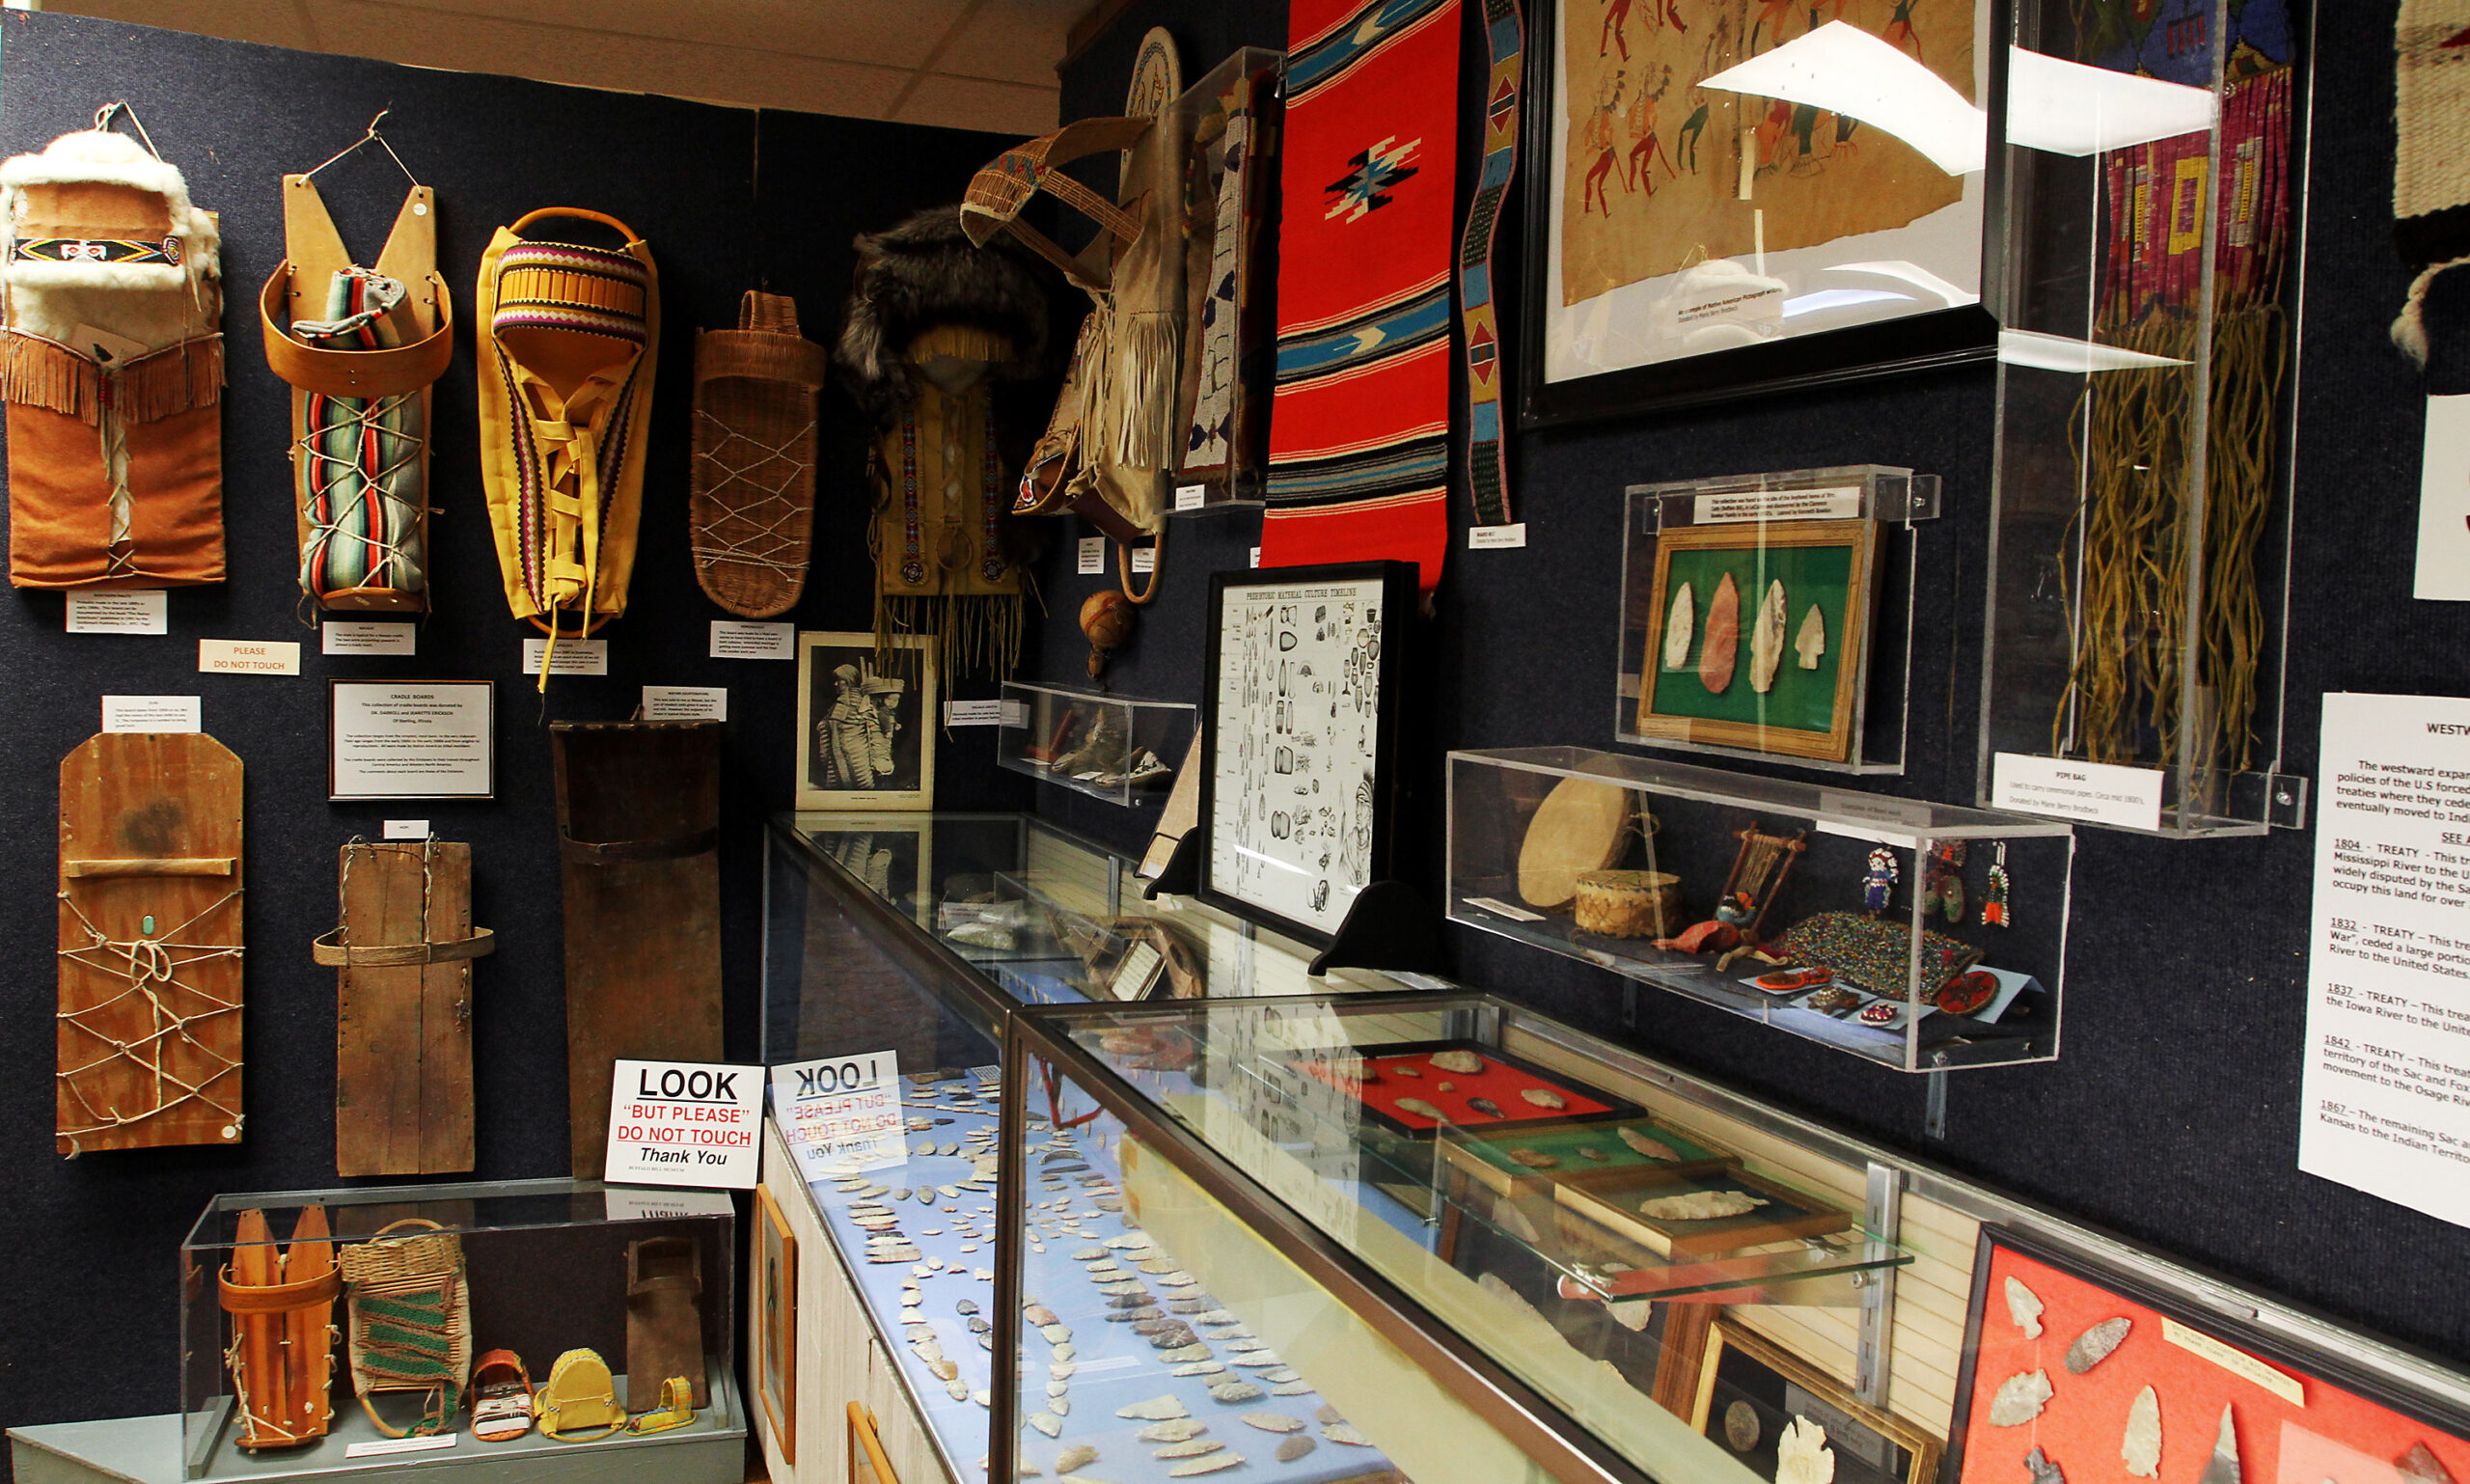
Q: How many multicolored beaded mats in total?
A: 1